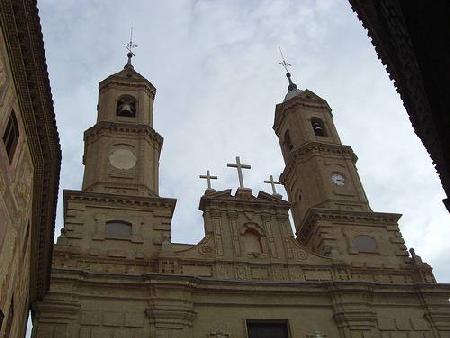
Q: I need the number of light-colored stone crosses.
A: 3